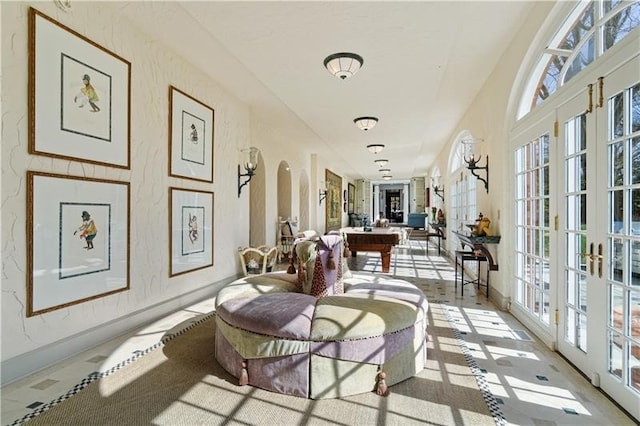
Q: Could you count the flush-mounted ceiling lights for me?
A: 6